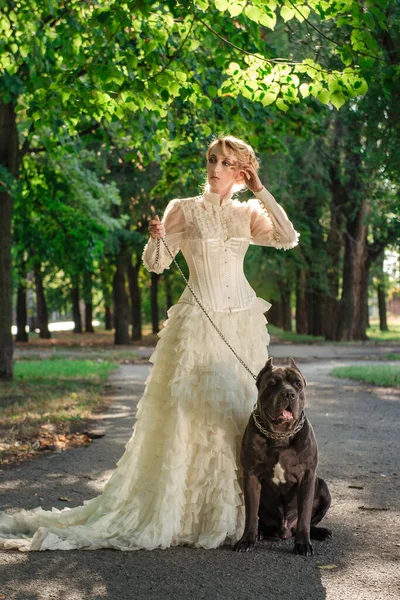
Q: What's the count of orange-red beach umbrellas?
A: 0